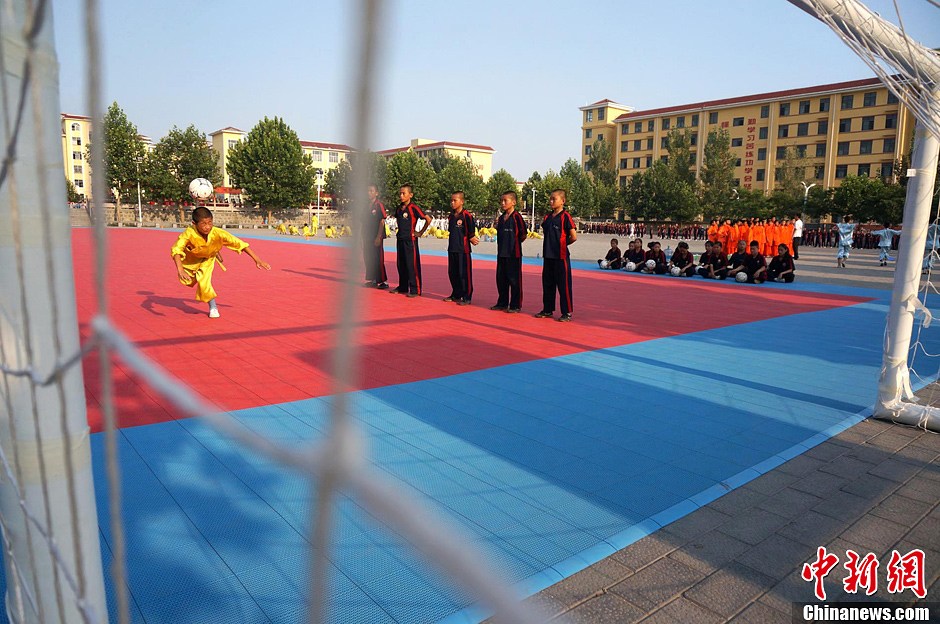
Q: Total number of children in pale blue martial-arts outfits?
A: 3